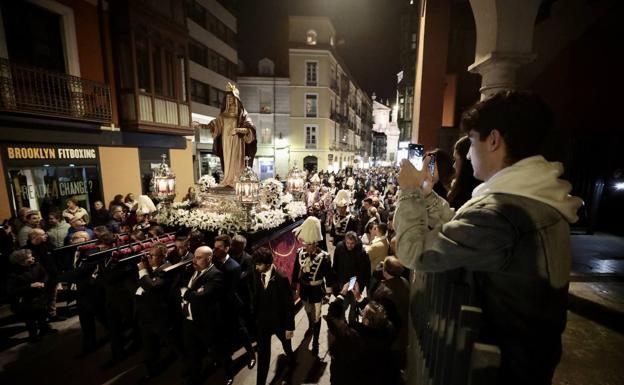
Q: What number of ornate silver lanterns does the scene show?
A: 3